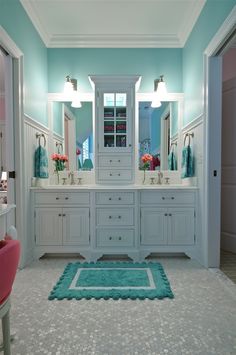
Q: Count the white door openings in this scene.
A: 2